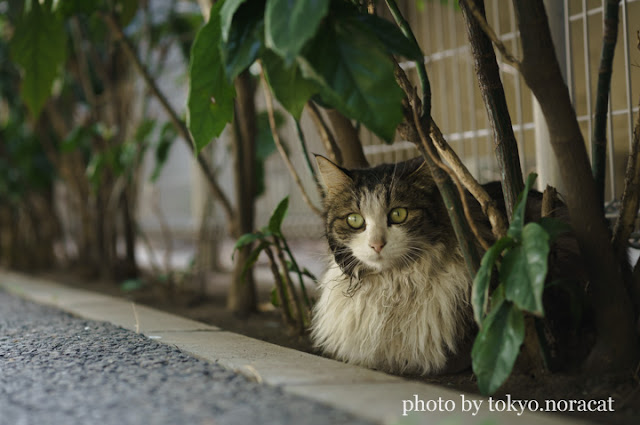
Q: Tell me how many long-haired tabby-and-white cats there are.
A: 1